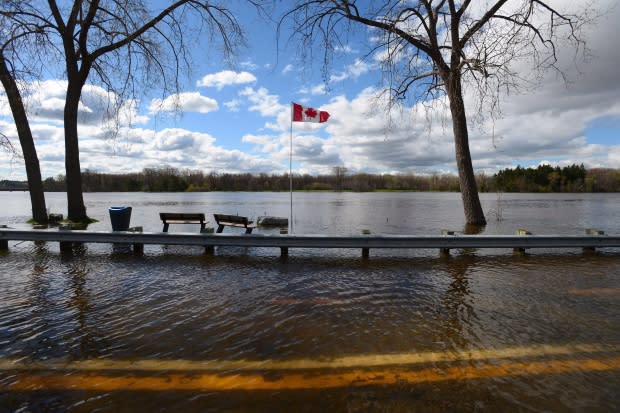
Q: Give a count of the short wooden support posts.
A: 9